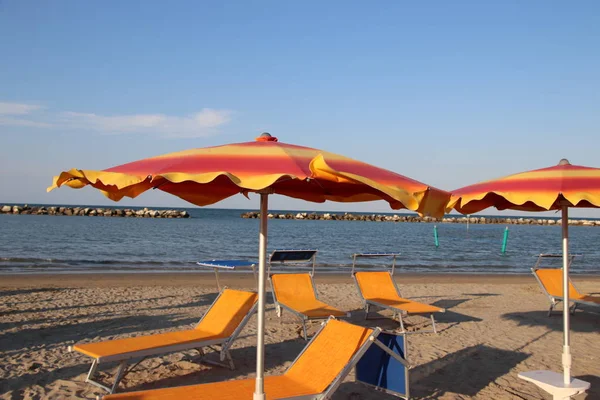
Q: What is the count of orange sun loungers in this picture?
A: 5